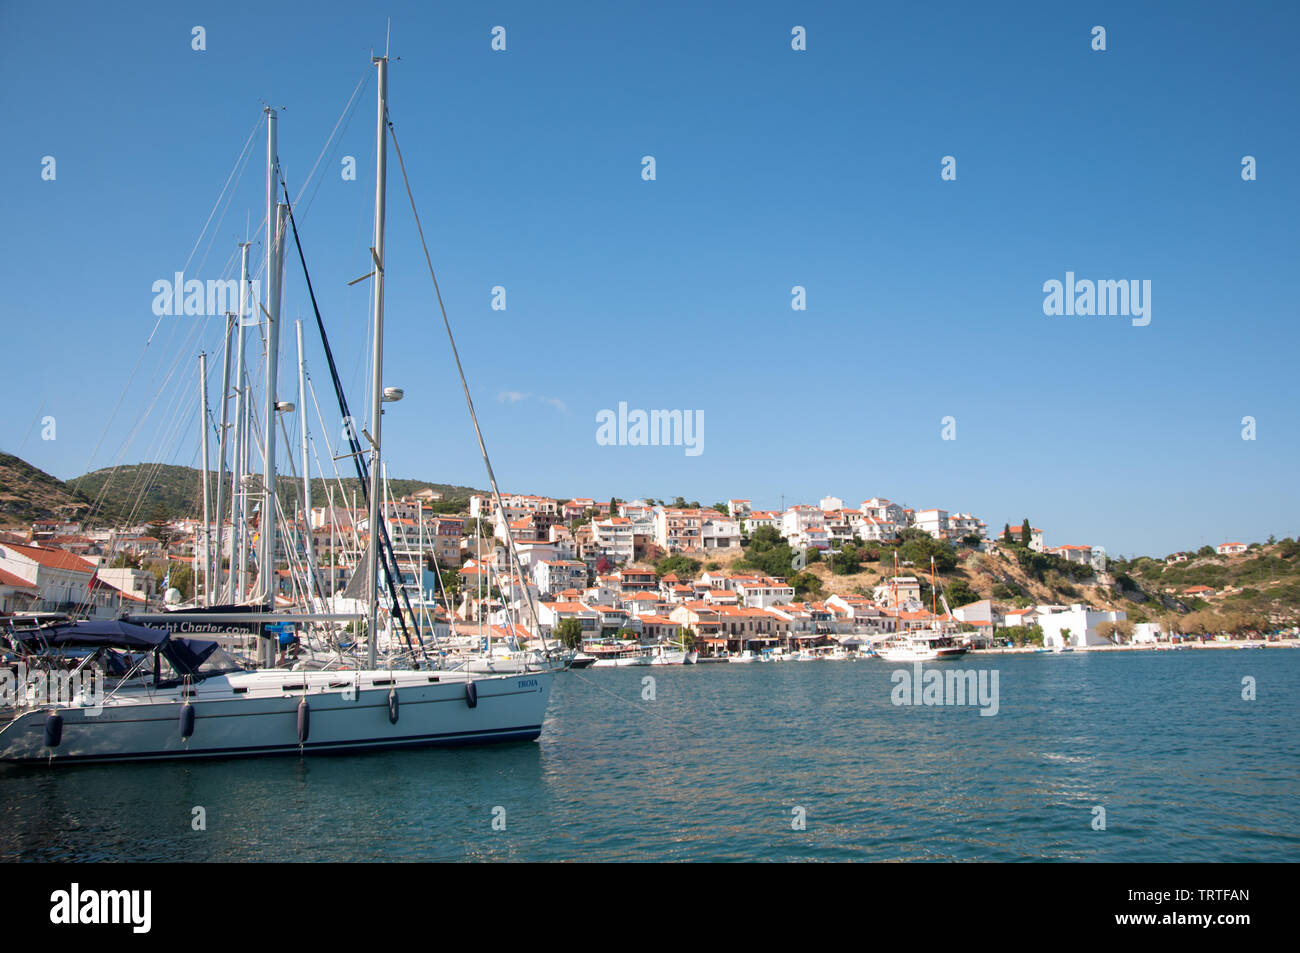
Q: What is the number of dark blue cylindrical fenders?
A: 5